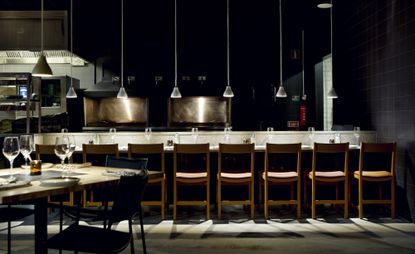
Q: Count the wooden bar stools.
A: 8